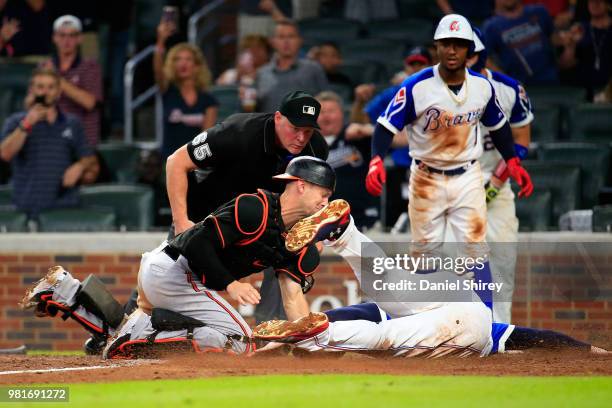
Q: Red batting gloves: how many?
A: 2